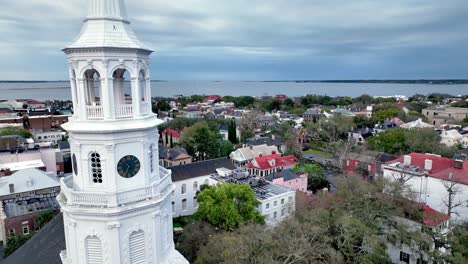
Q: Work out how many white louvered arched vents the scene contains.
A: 2